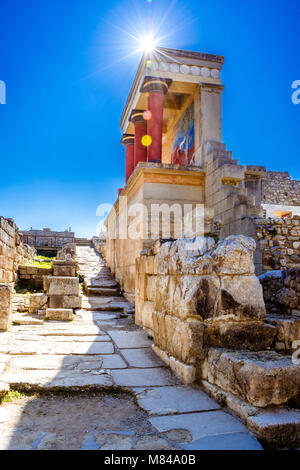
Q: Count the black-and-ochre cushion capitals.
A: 3